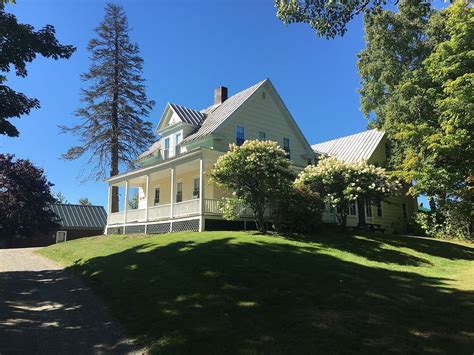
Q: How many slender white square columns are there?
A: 5